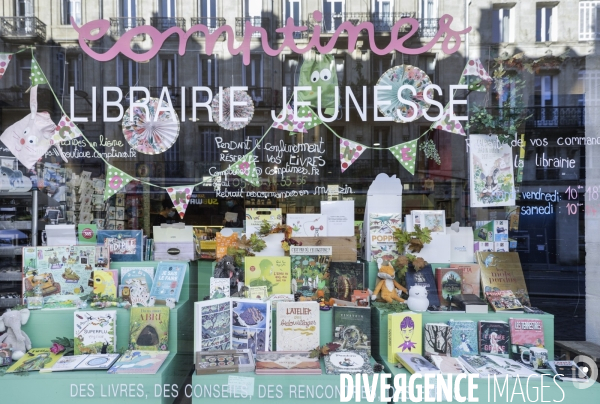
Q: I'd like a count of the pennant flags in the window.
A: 13